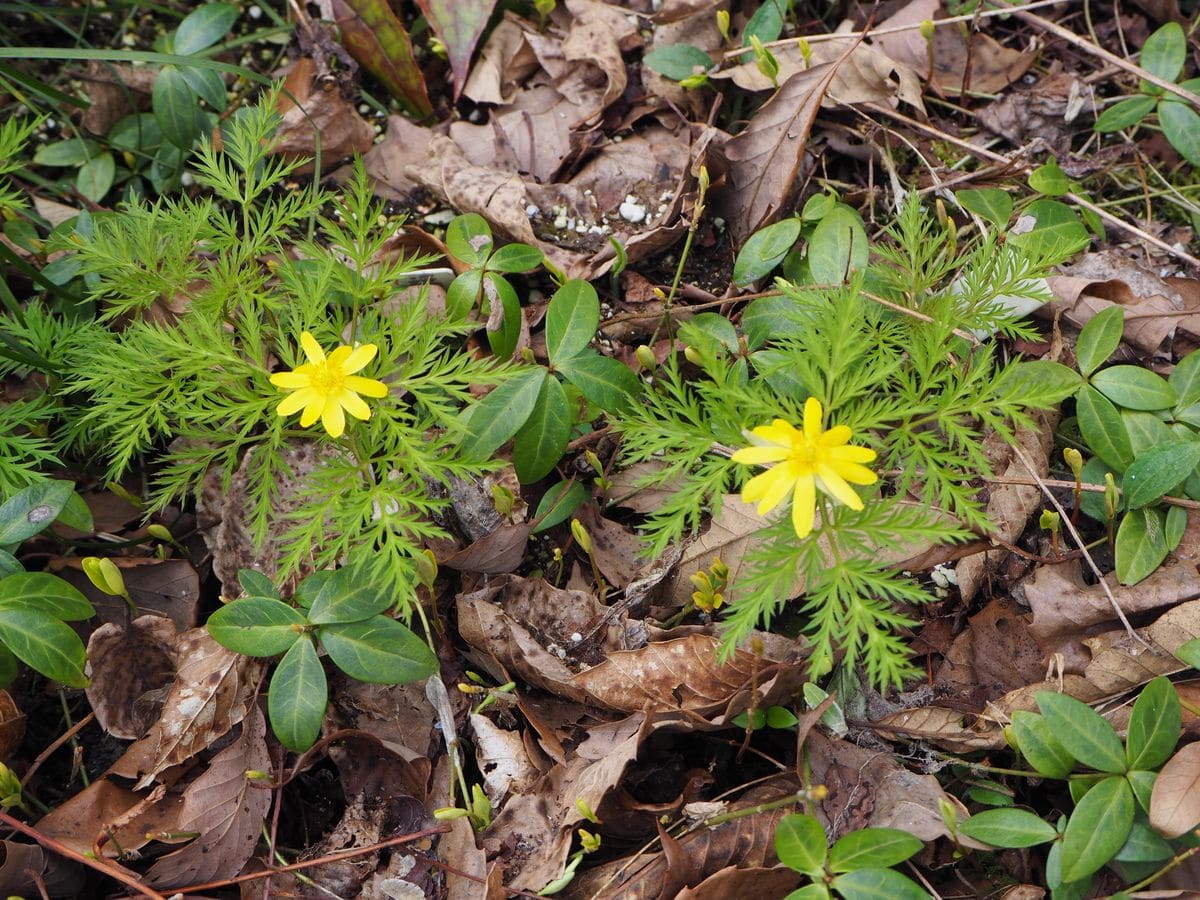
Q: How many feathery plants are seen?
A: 2